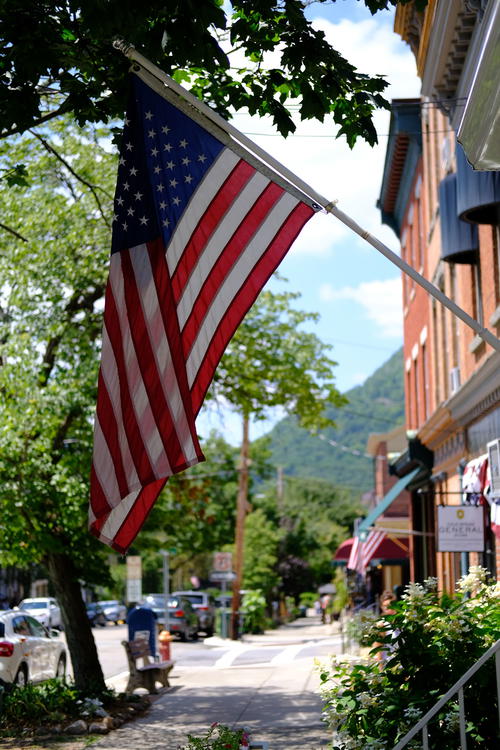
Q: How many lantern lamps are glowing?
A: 0